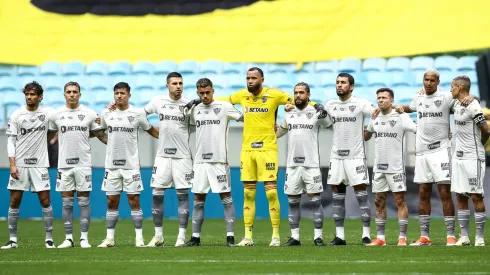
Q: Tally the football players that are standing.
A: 11